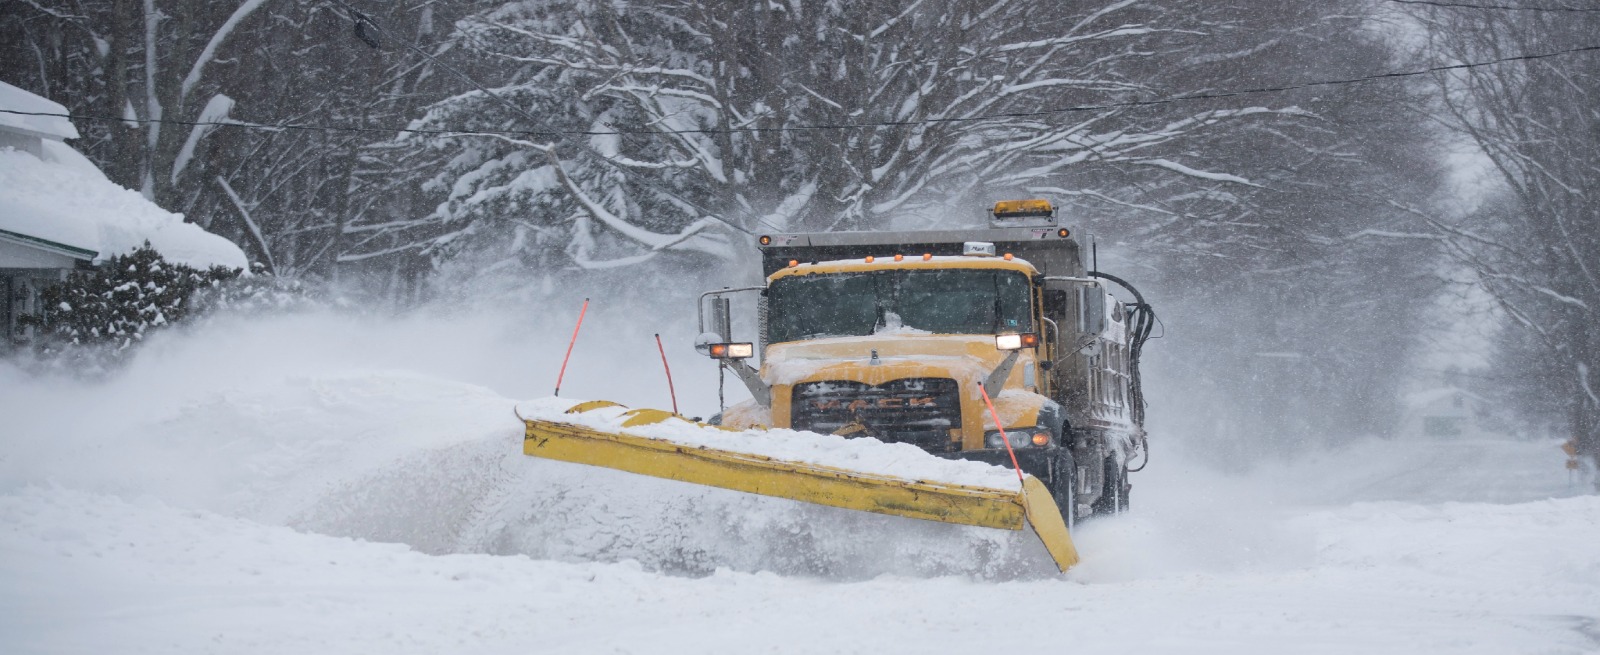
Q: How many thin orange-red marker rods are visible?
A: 3